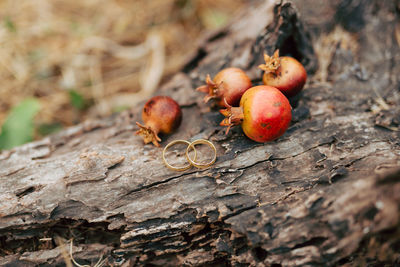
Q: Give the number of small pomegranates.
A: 4